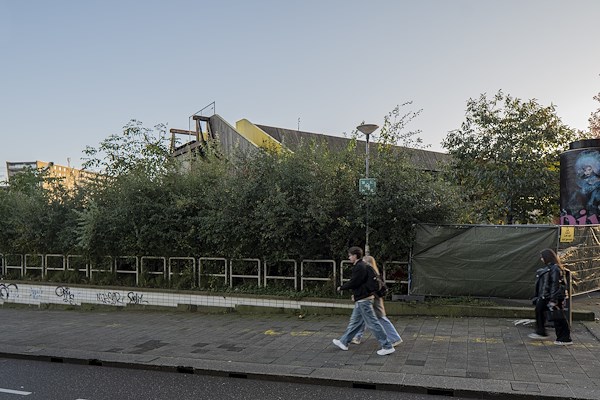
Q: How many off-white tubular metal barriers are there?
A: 15